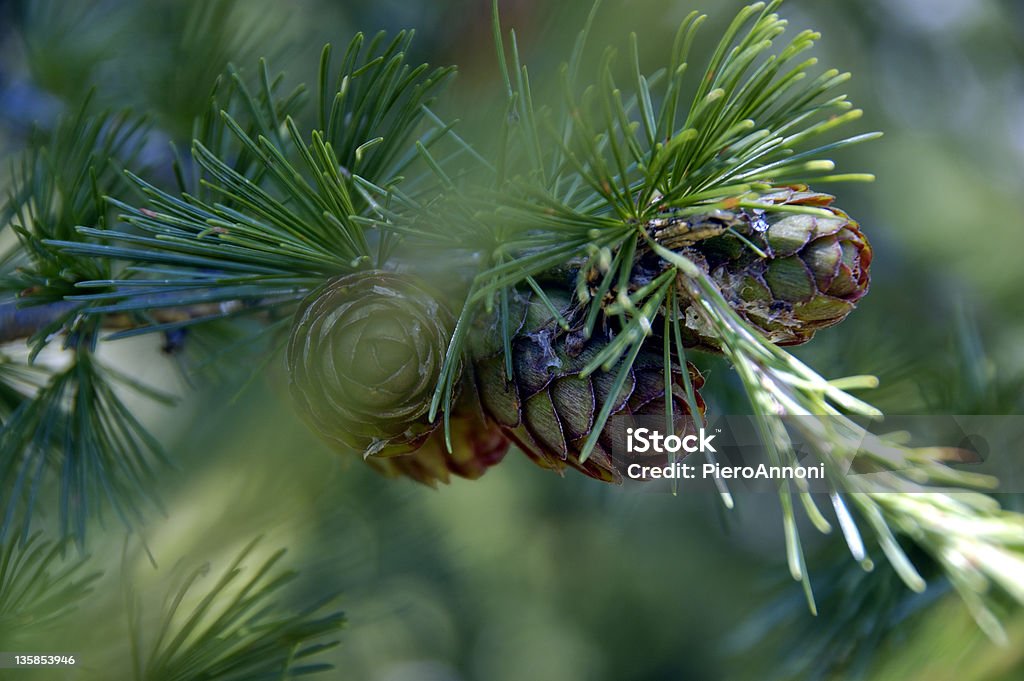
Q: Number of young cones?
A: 4